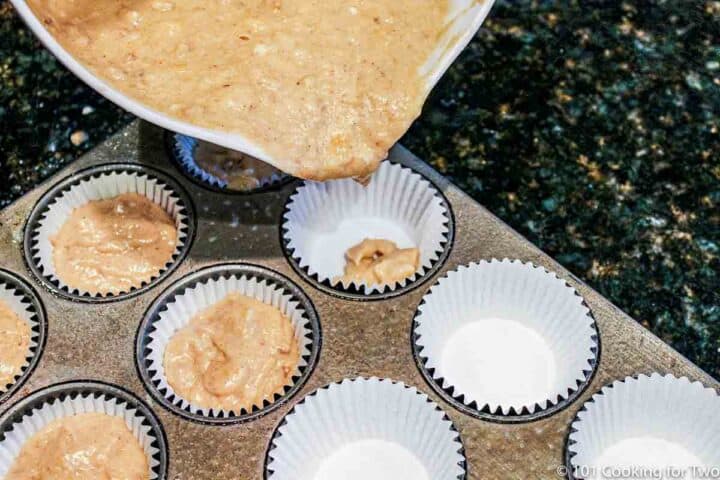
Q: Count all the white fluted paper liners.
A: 9